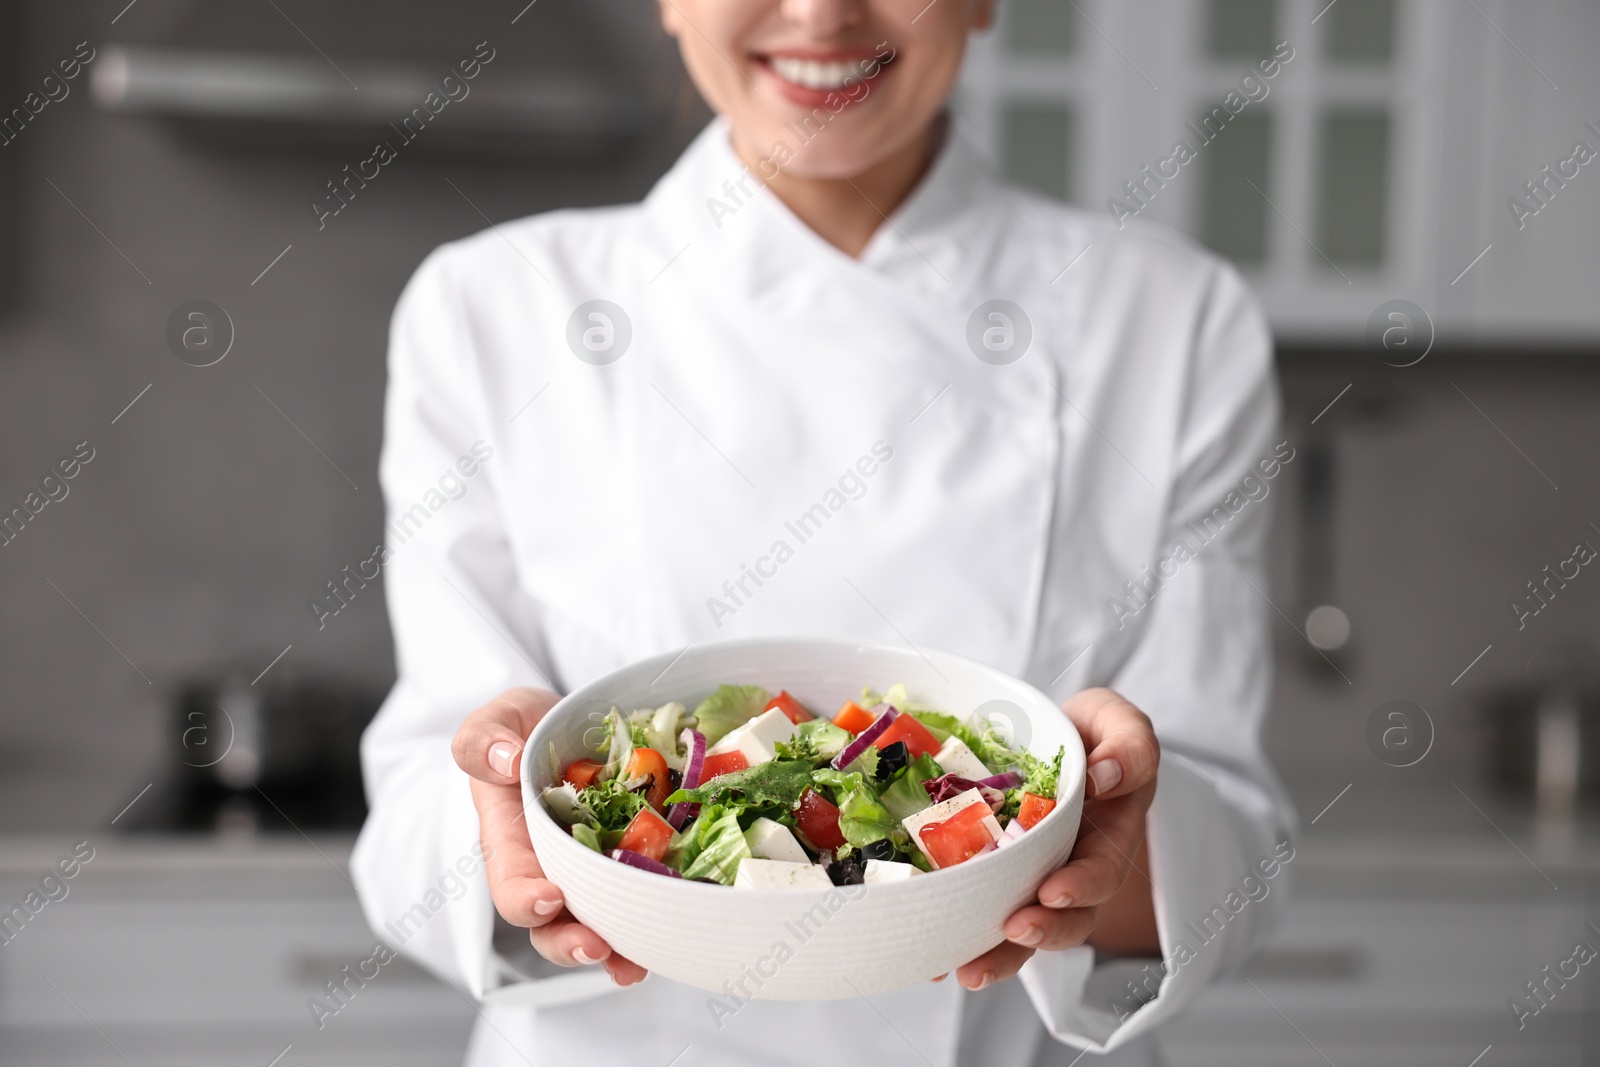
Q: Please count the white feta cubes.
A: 6